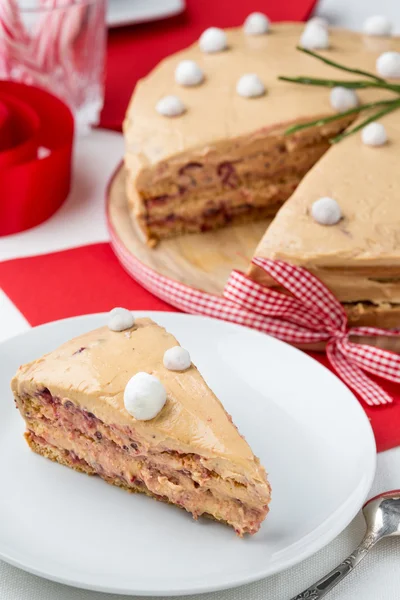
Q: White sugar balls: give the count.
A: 15